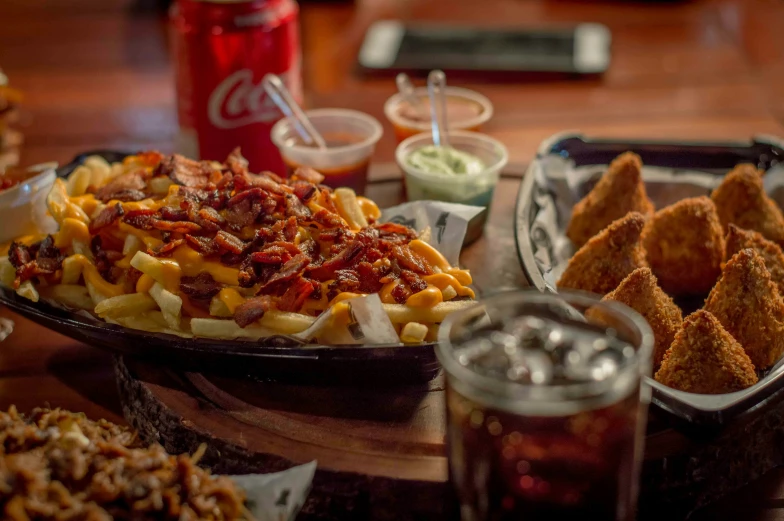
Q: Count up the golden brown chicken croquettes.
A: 8